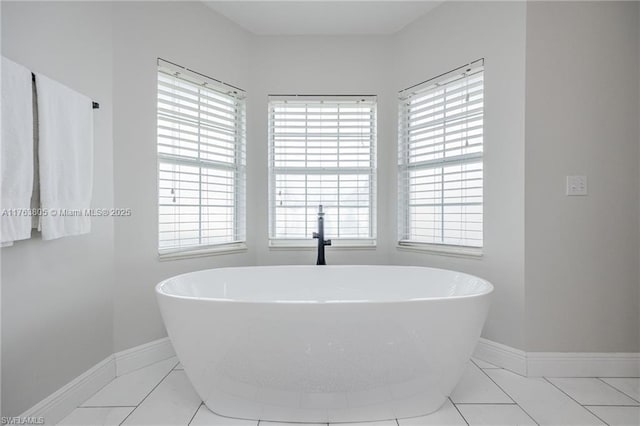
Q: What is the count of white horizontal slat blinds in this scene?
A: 3